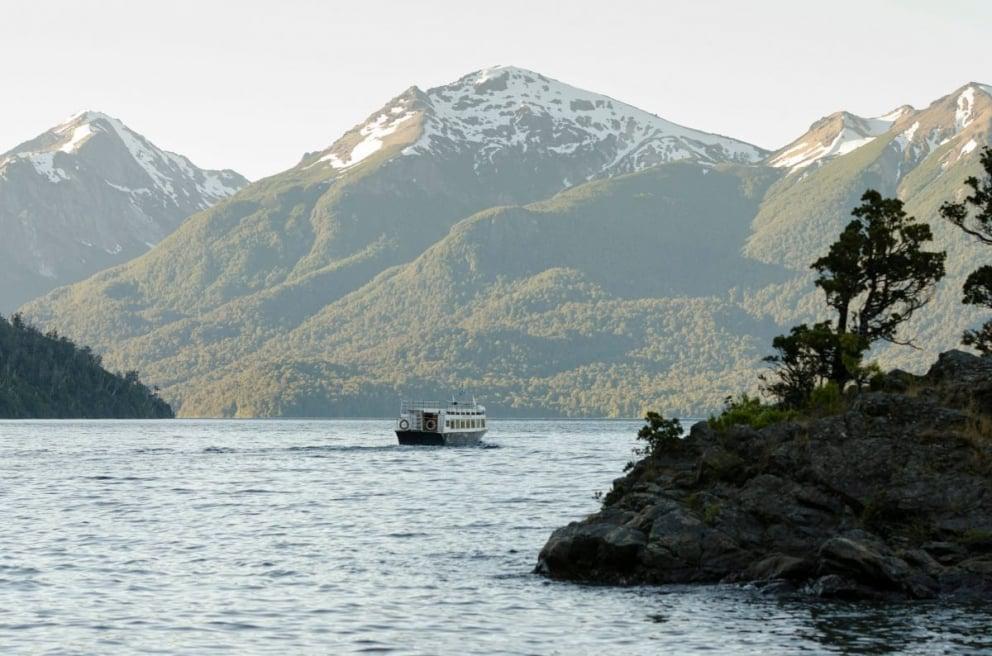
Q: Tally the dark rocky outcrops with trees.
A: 1